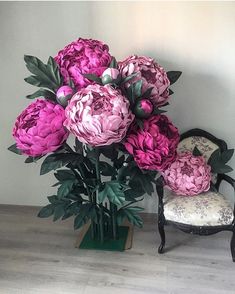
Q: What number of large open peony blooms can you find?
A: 6